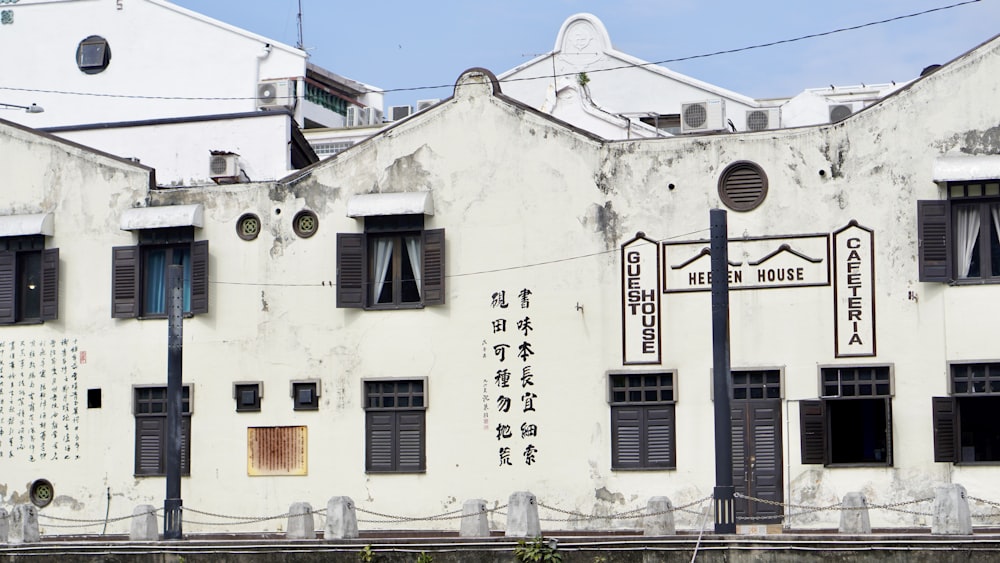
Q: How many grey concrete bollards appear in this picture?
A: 10